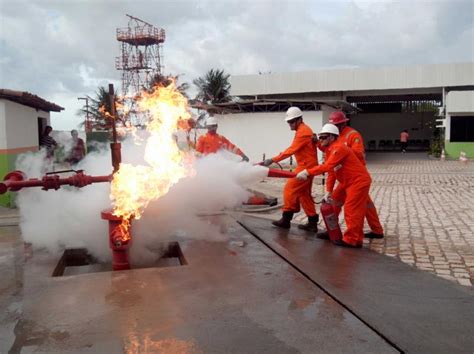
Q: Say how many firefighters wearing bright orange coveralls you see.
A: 4